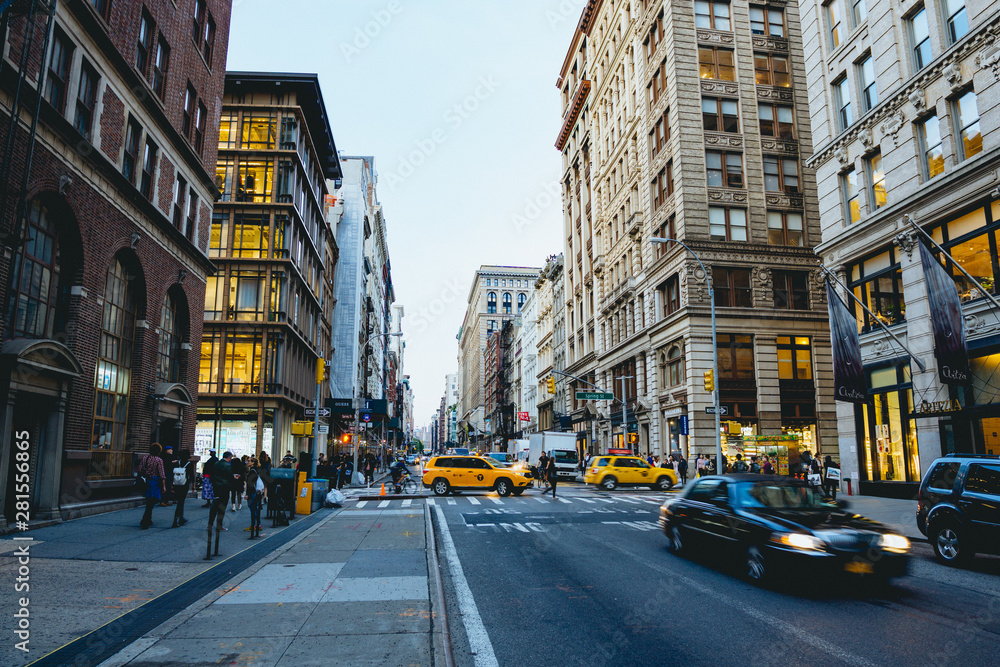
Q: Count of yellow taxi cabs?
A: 2